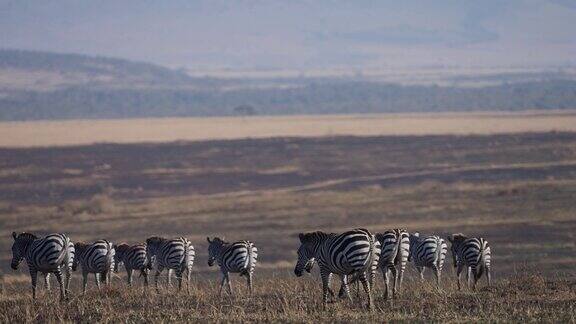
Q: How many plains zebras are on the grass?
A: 9